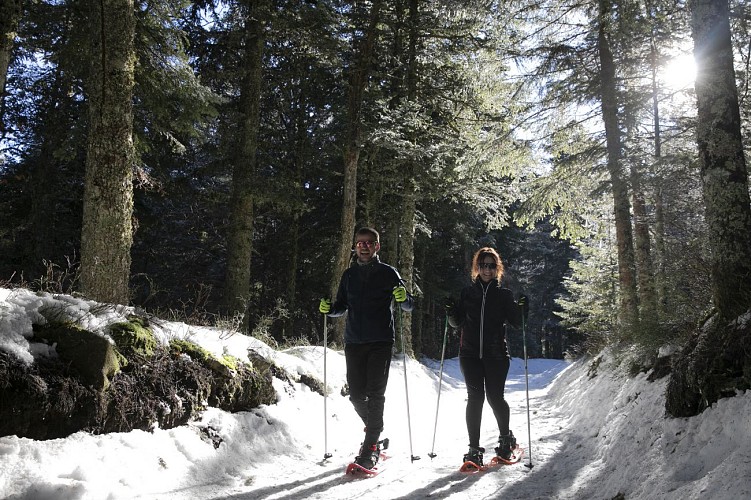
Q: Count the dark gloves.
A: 2